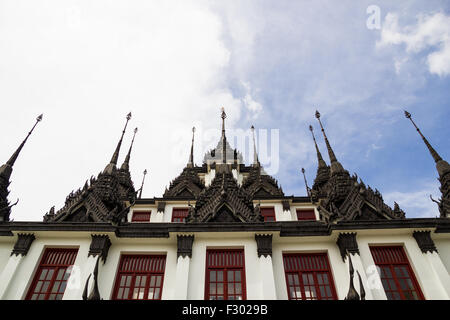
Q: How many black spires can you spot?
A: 11